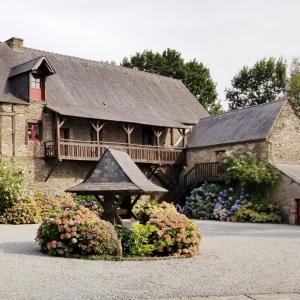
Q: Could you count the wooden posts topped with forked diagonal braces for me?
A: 5